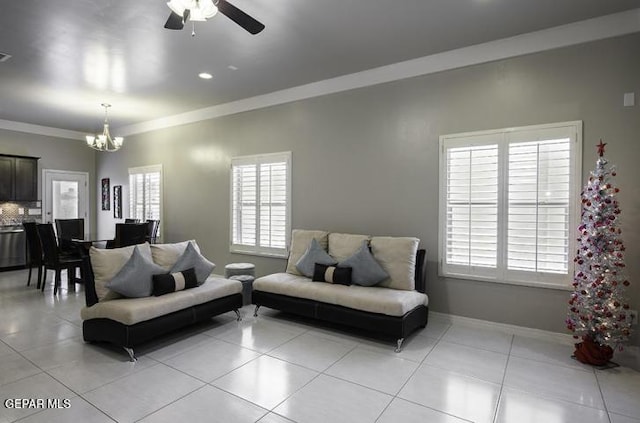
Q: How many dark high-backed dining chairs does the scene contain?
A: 6